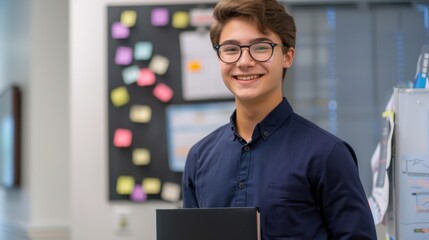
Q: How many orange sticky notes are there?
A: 1